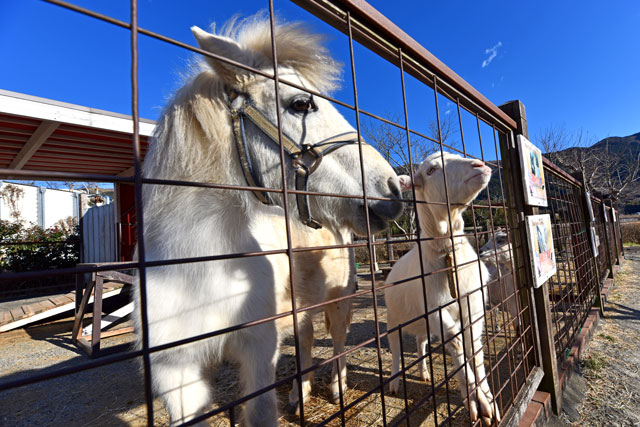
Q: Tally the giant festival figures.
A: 0